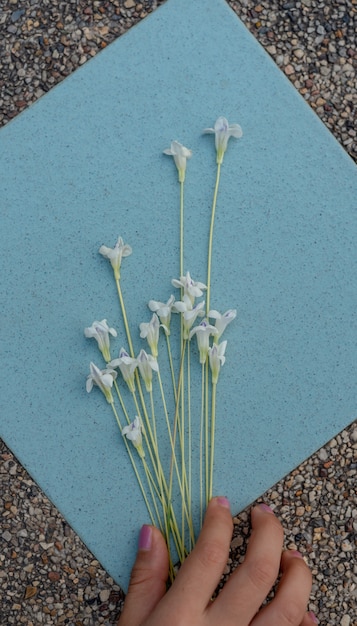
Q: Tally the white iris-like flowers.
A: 15